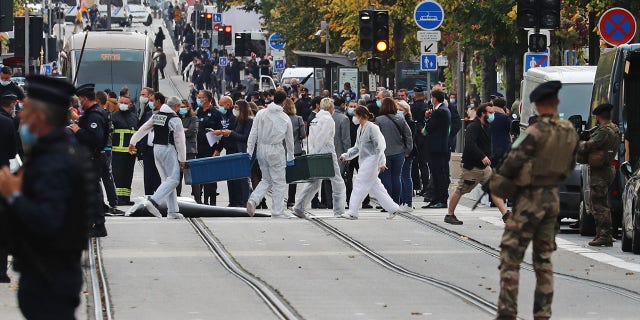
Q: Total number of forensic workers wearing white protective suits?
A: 4